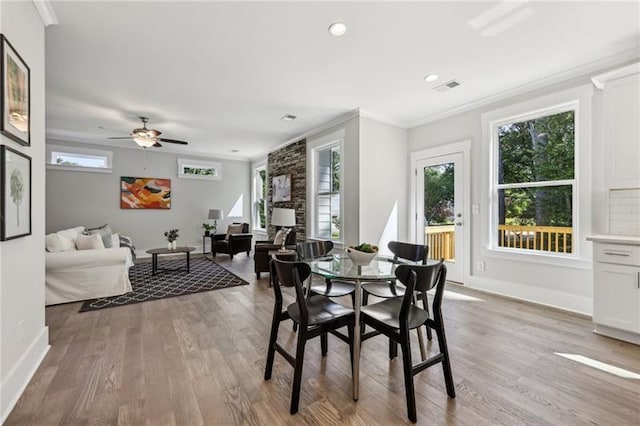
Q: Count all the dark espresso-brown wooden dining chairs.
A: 4